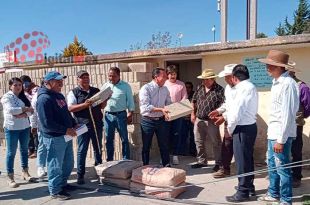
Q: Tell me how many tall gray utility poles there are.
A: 2